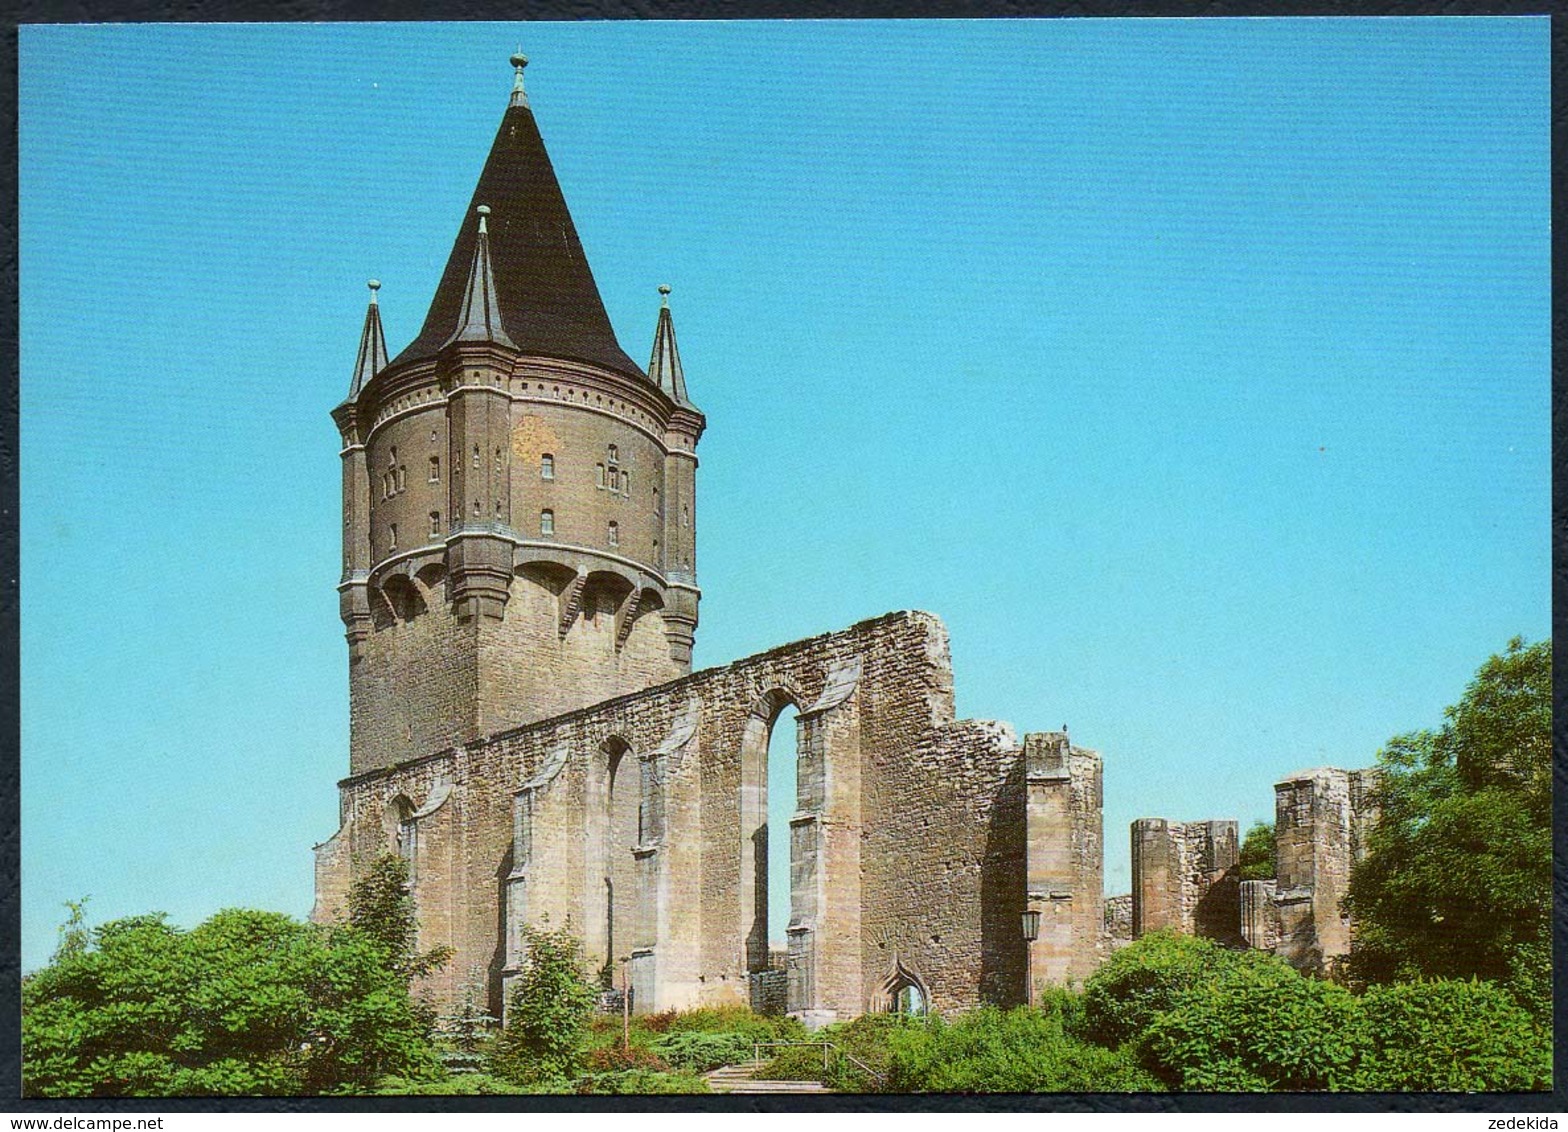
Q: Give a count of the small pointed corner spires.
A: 3